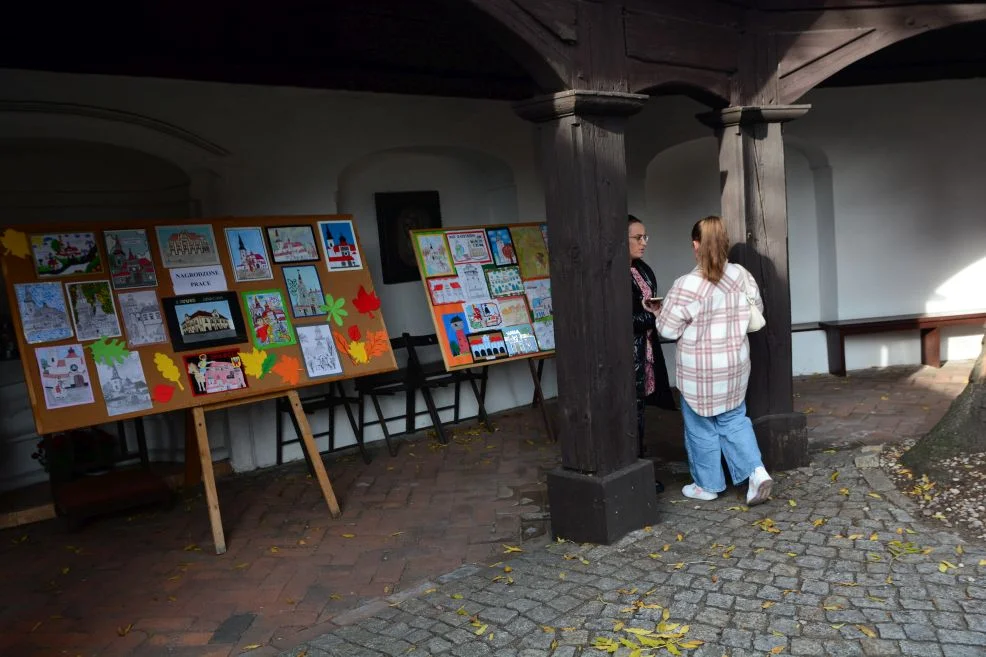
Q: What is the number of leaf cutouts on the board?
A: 13